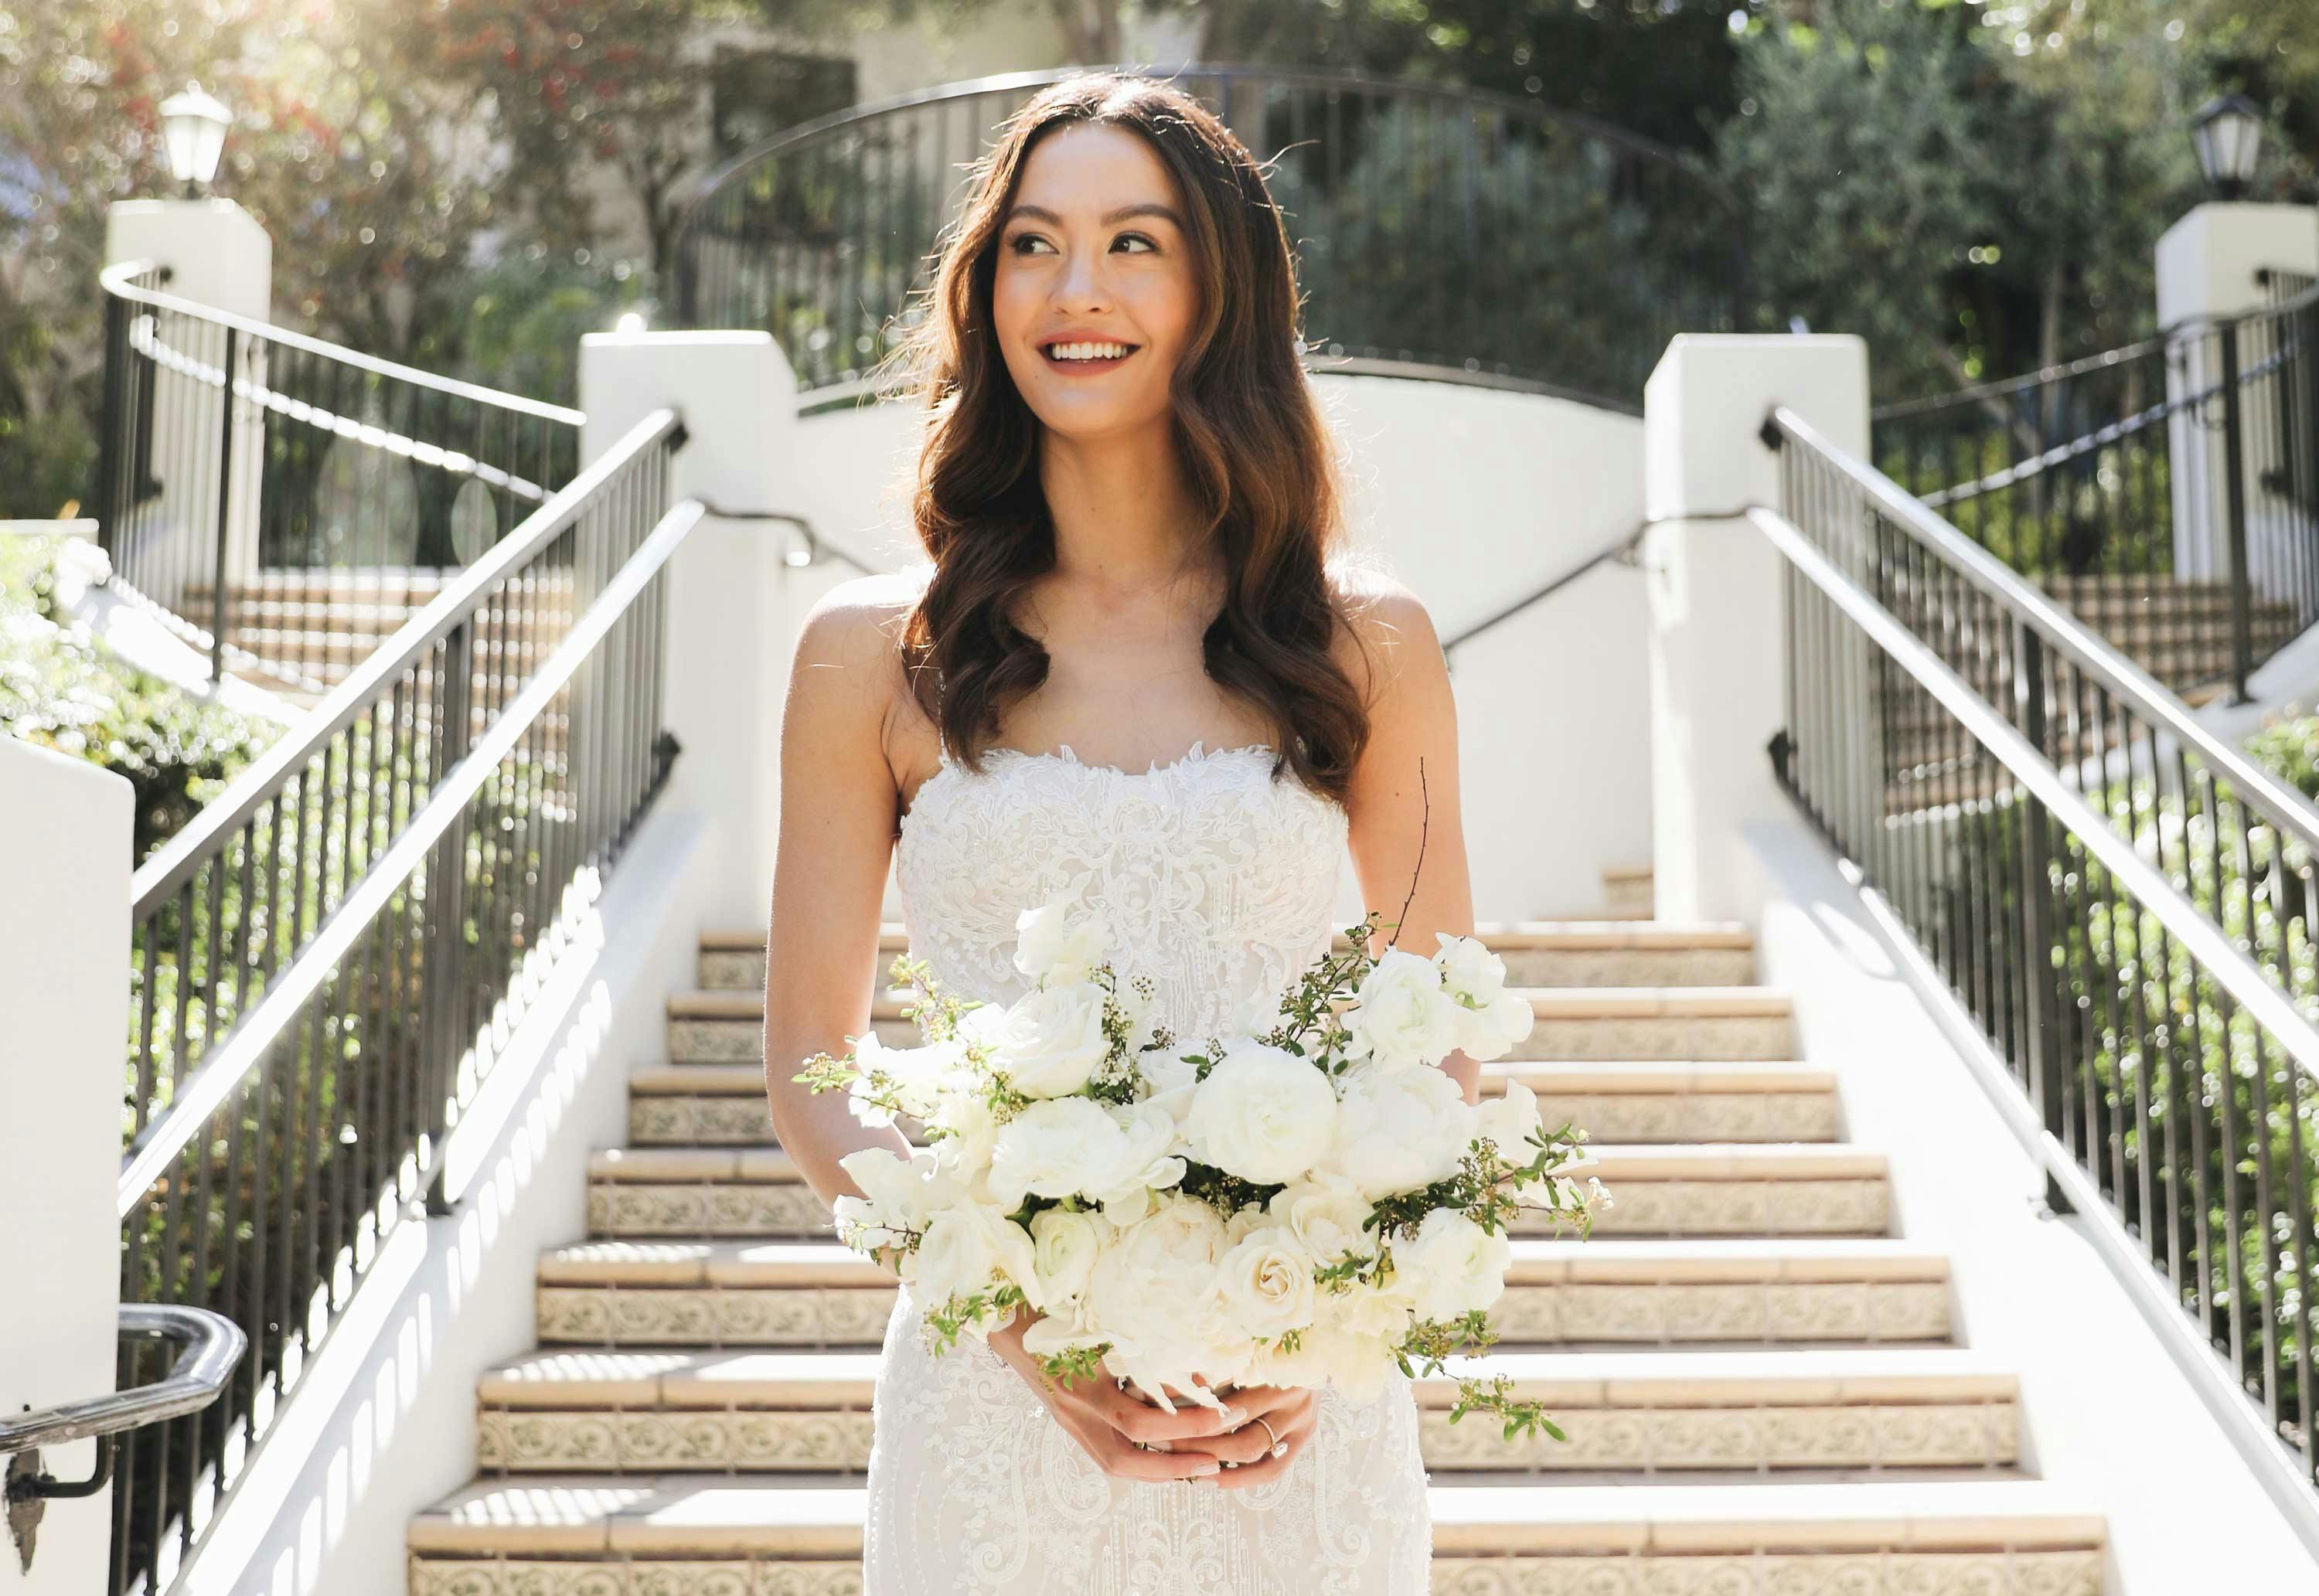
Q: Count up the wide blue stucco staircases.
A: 0